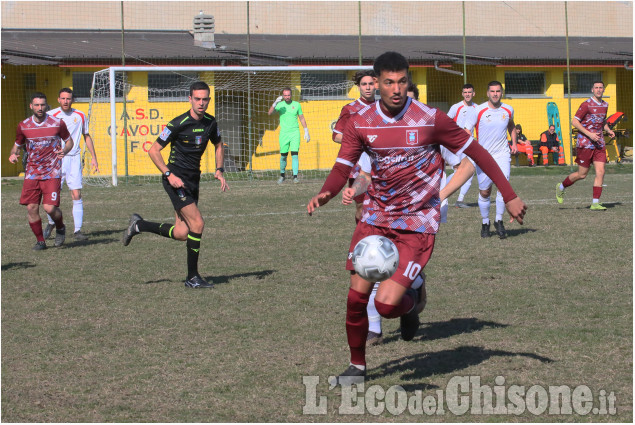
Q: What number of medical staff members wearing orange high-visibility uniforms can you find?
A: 2